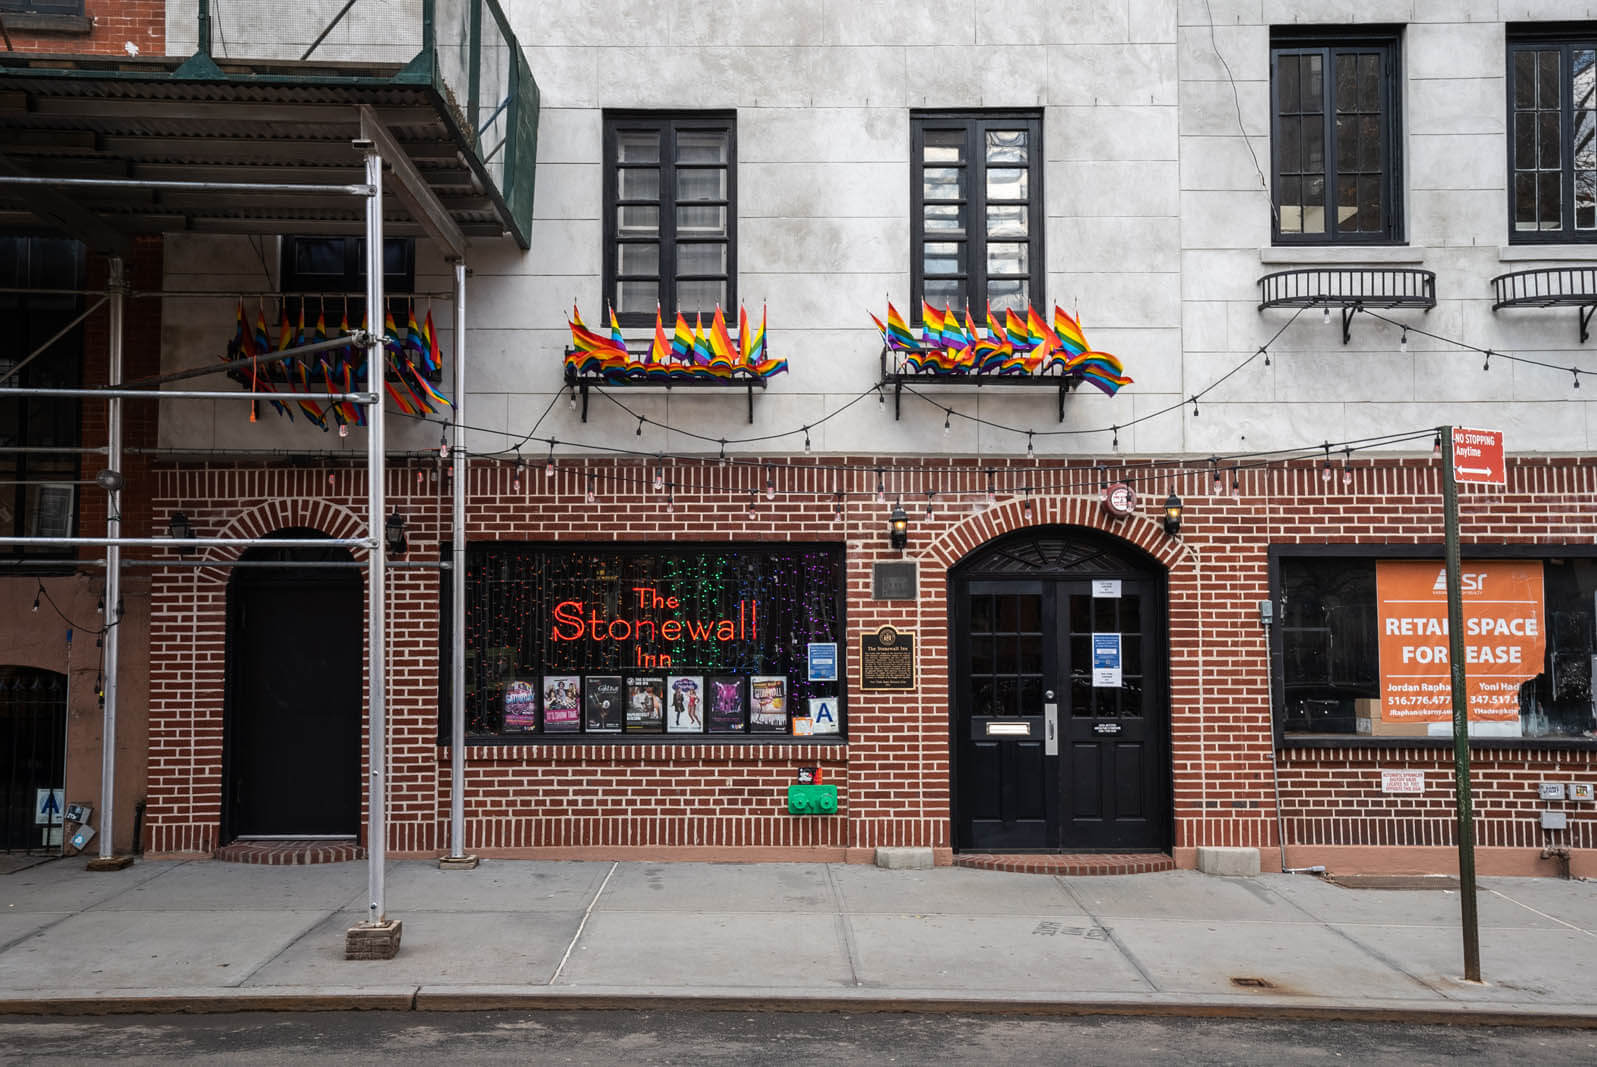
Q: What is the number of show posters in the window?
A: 7